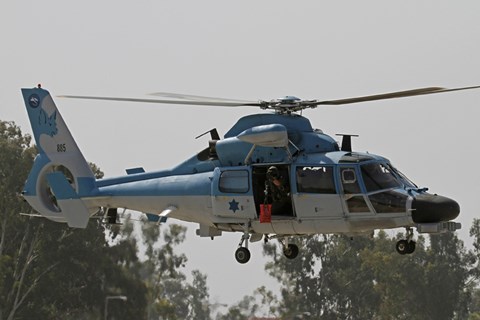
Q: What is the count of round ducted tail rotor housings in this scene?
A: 1